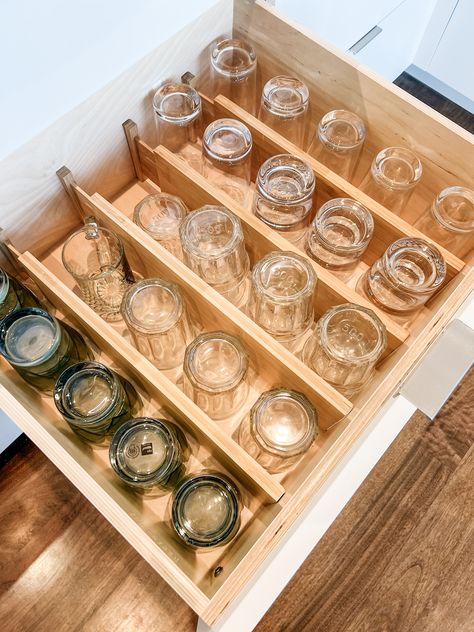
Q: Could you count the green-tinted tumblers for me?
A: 5